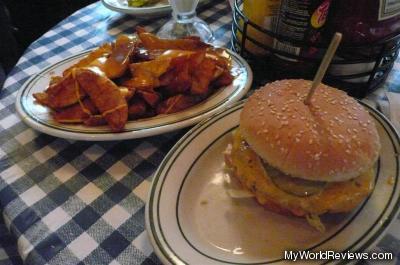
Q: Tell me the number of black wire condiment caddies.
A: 1